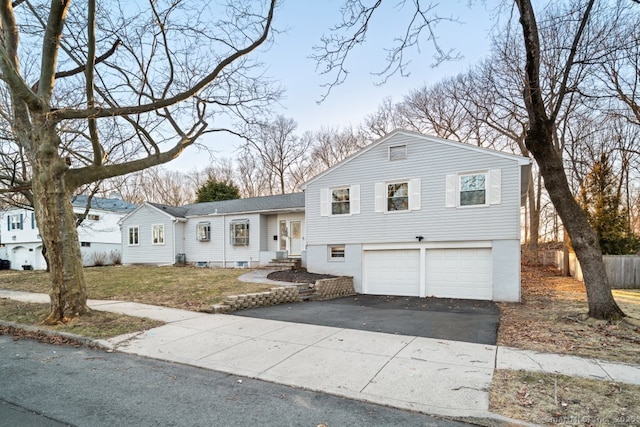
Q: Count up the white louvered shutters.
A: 6